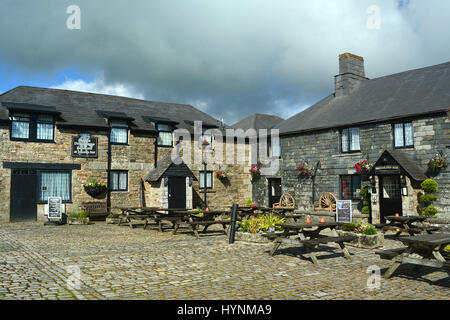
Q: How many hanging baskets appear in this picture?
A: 6